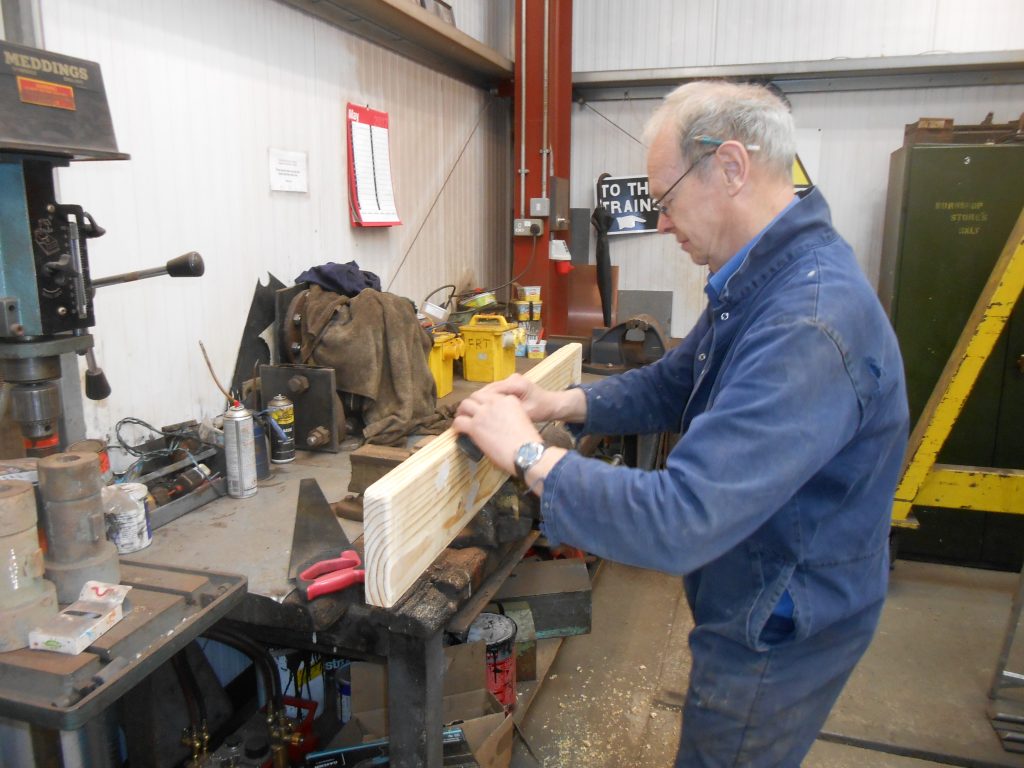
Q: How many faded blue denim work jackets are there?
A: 1